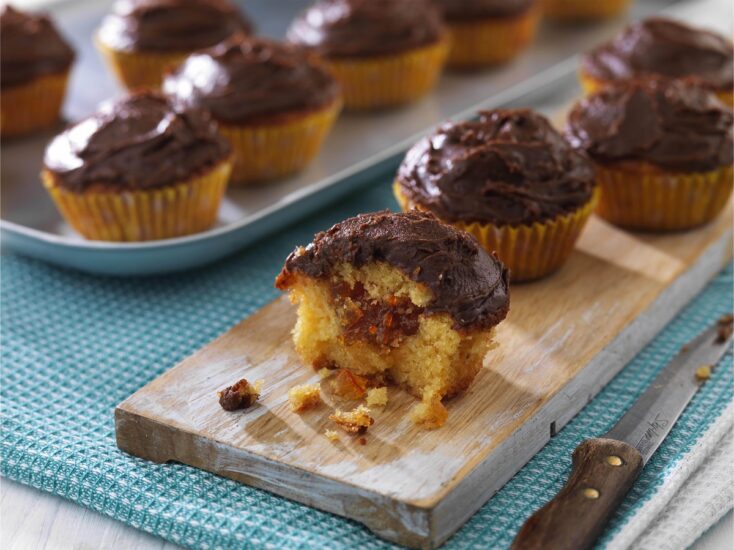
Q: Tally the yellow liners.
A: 10